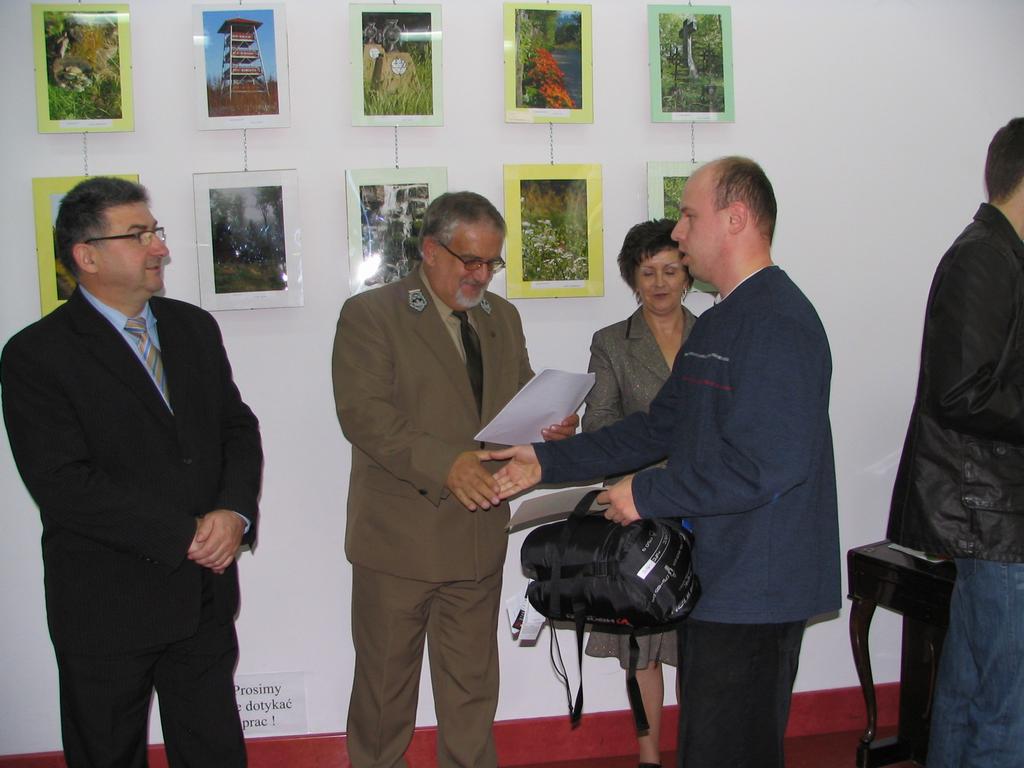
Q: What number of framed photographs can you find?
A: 10